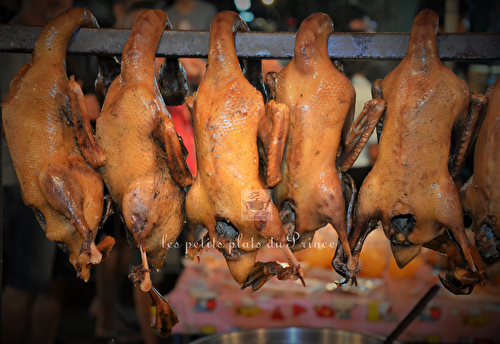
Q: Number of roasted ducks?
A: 6